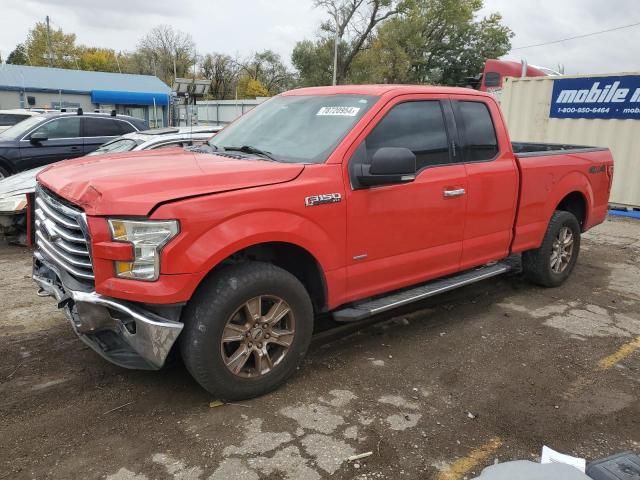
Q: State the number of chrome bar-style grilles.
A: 1